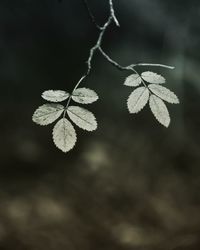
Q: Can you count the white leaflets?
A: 10